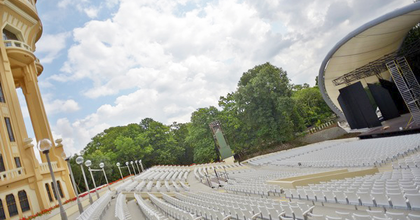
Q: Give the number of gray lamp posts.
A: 10